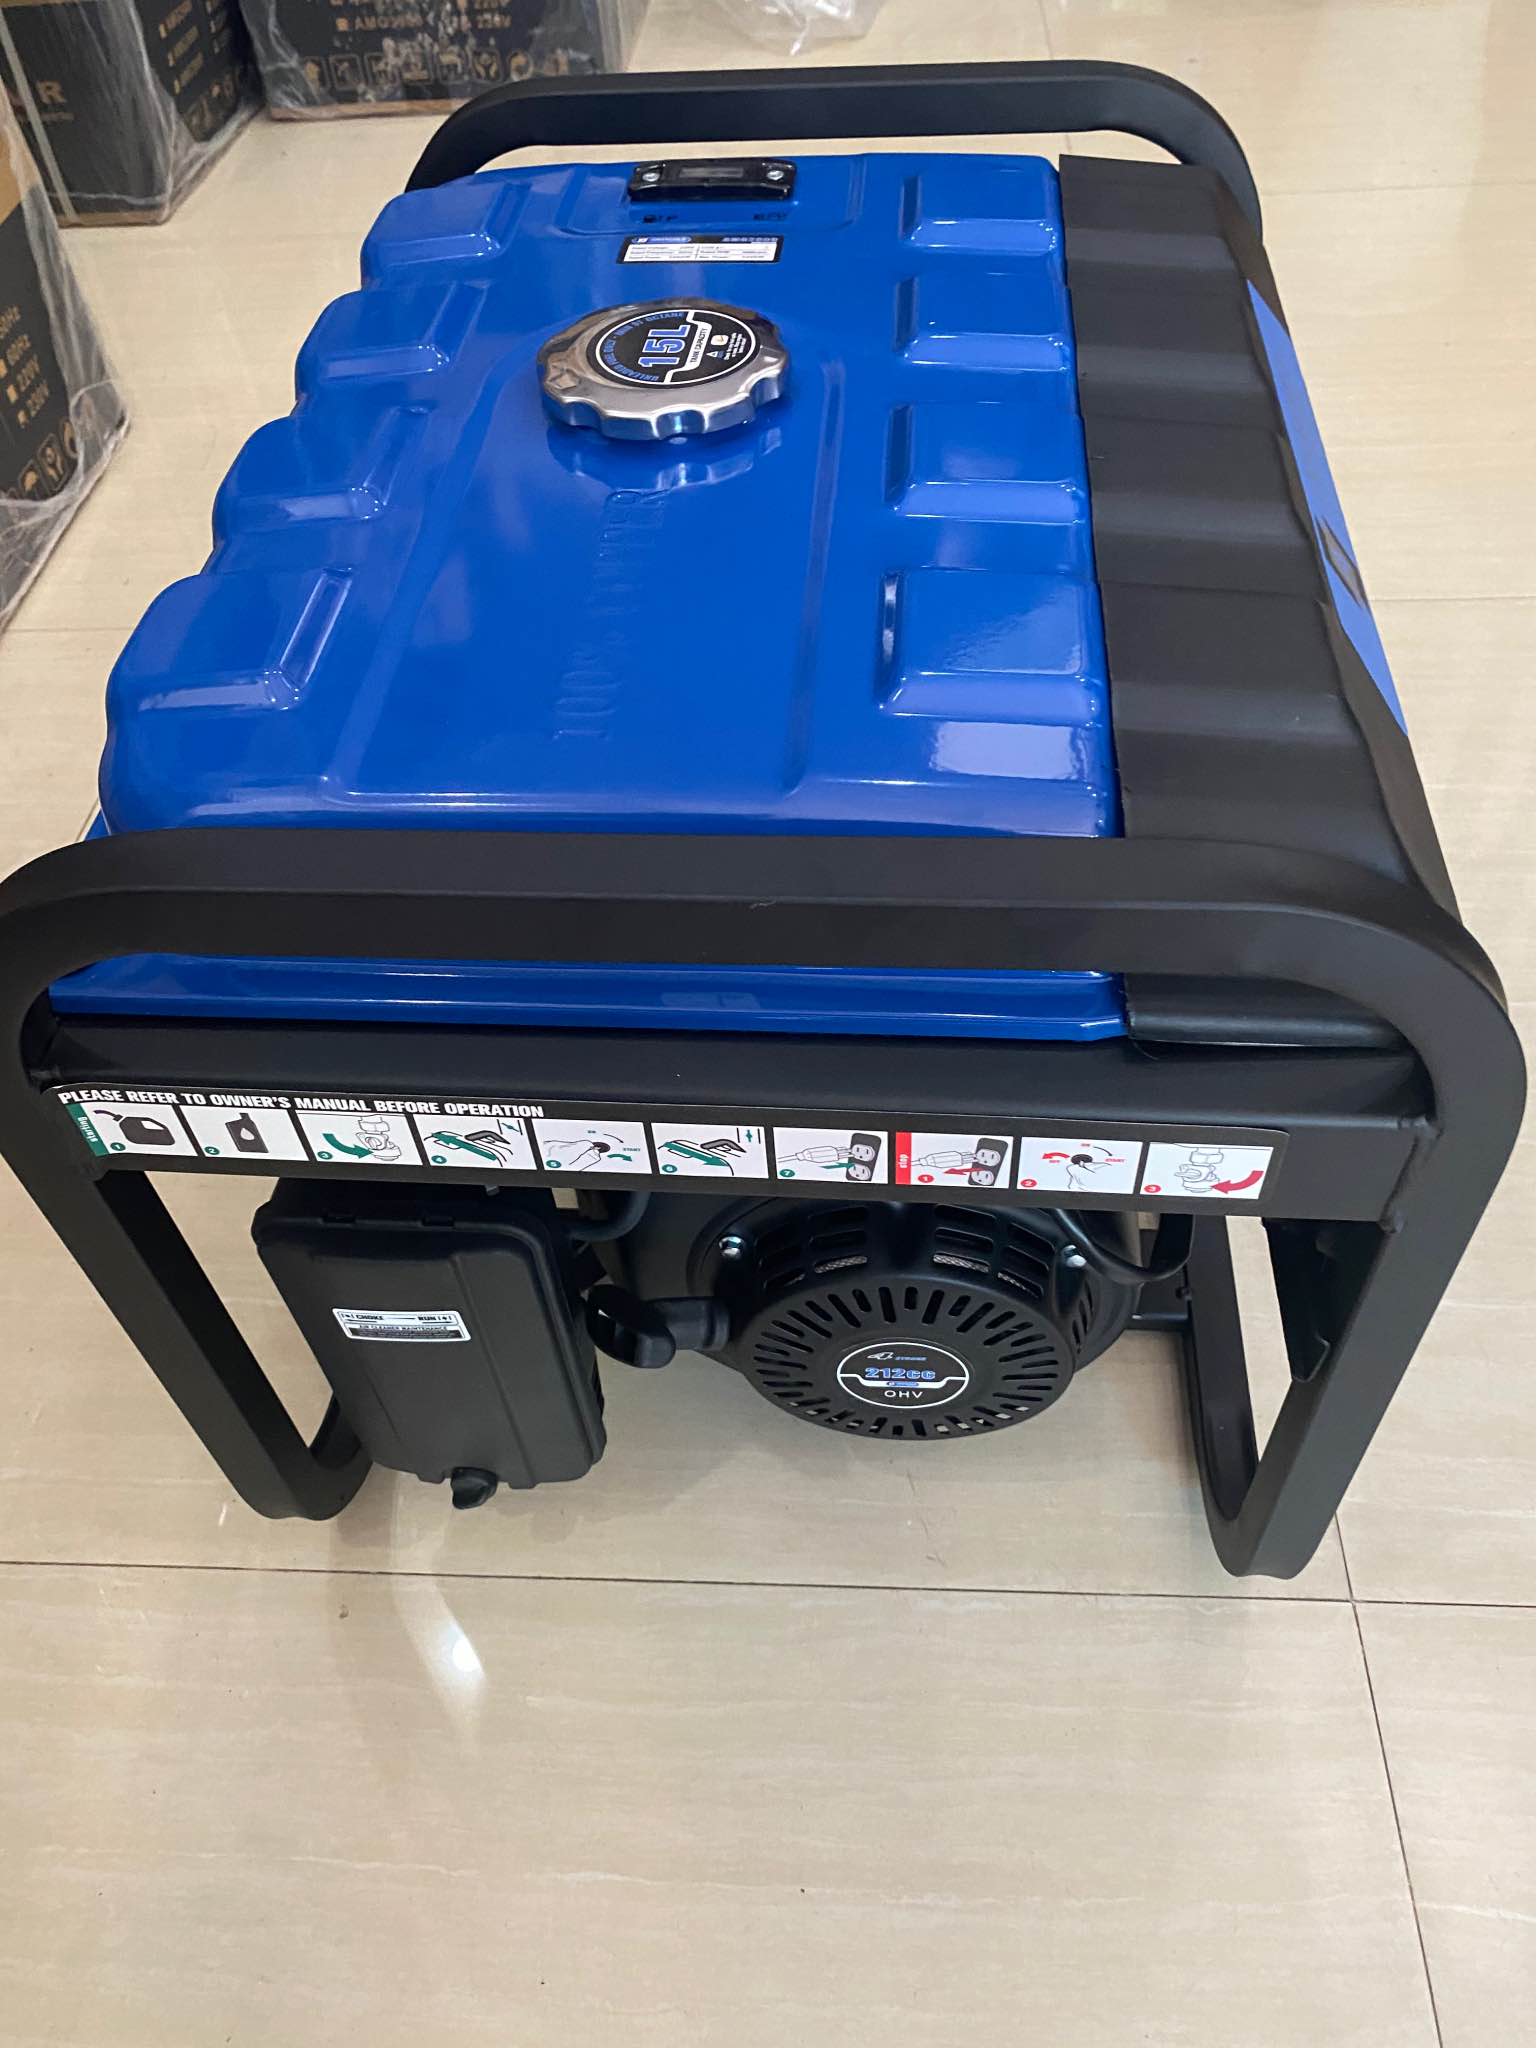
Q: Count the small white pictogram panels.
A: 10